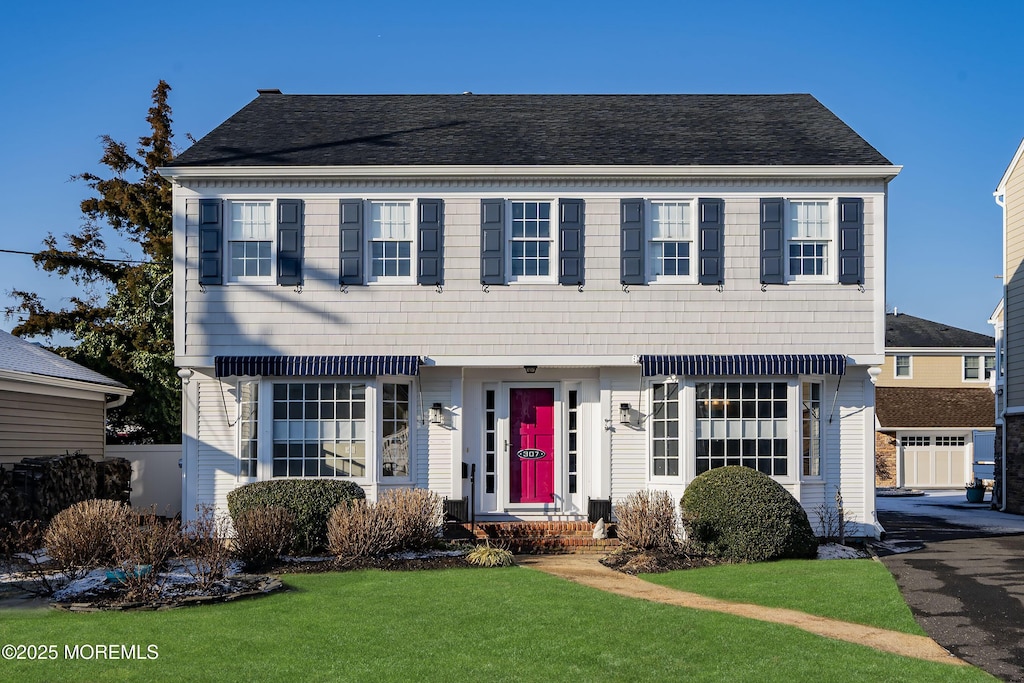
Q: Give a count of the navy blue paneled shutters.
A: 10